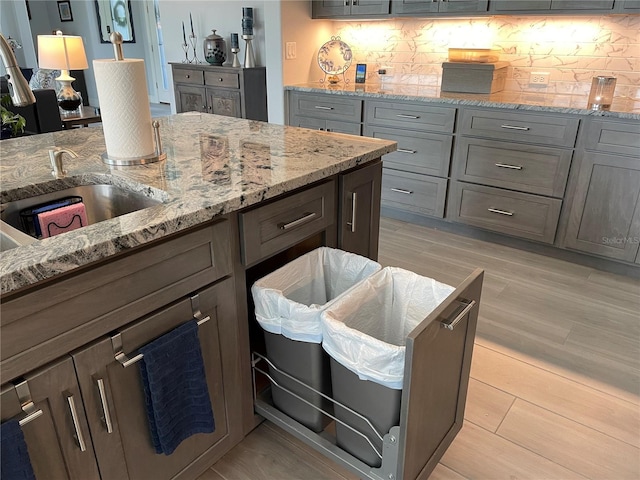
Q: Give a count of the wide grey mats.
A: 0